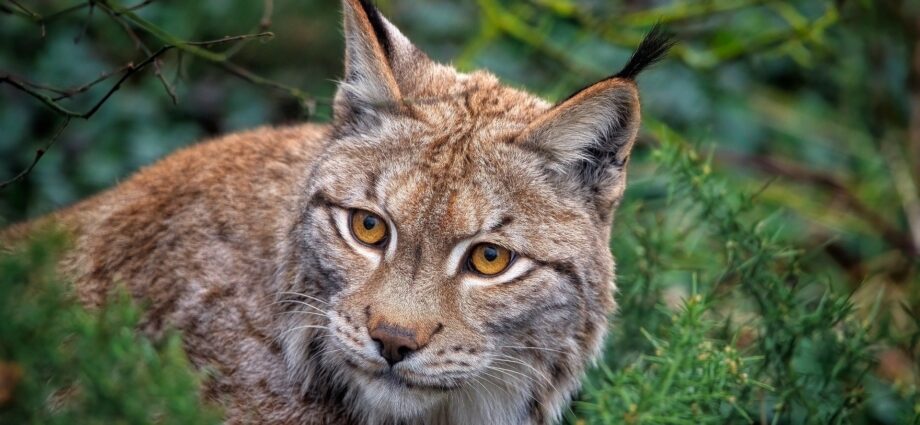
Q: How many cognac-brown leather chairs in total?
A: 0